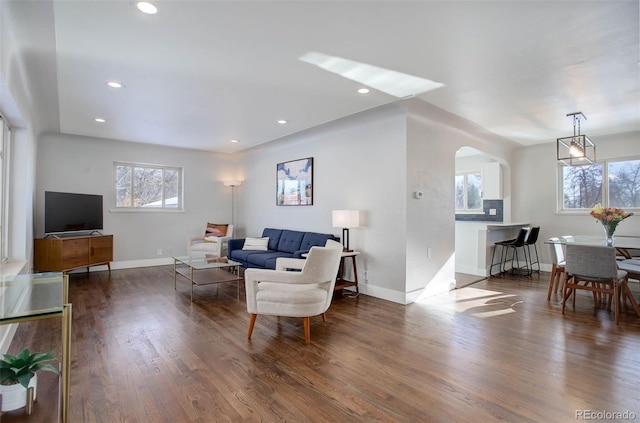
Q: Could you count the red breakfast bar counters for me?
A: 0